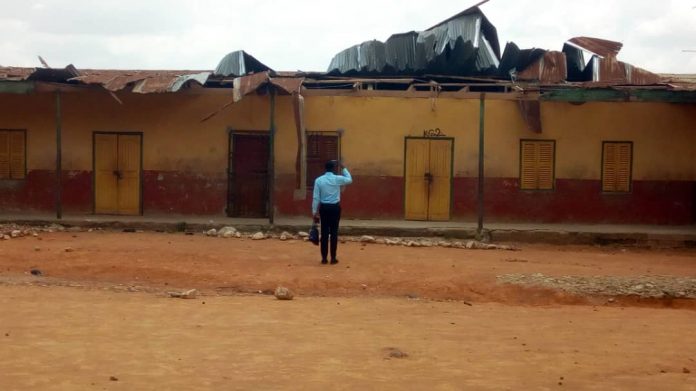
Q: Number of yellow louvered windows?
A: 3